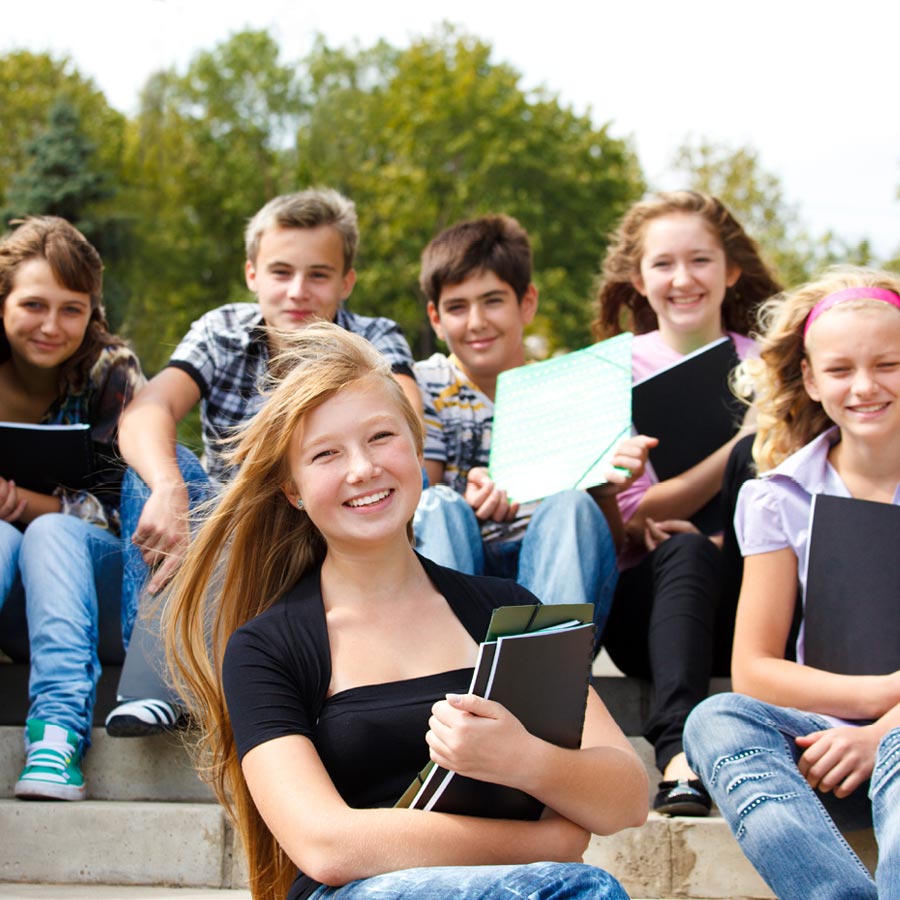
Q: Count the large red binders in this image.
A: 0